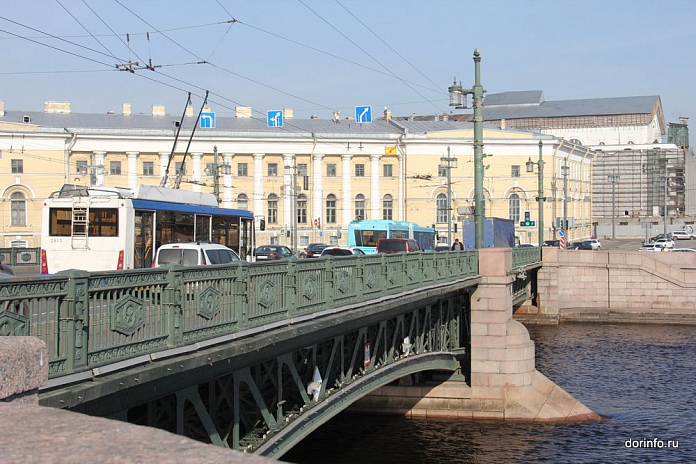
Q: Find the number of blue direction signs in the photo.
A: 3